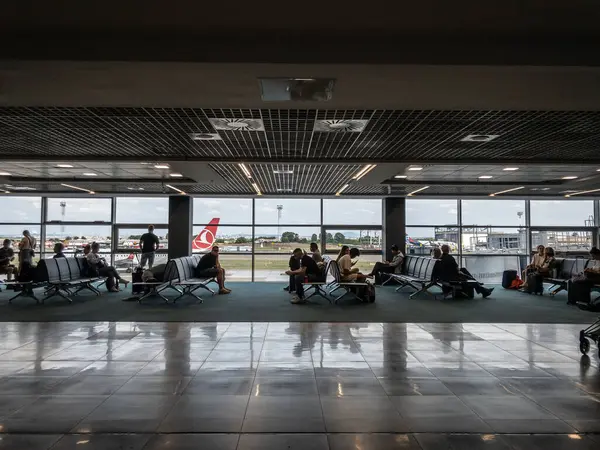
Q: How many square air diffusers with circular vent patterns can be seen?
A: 2